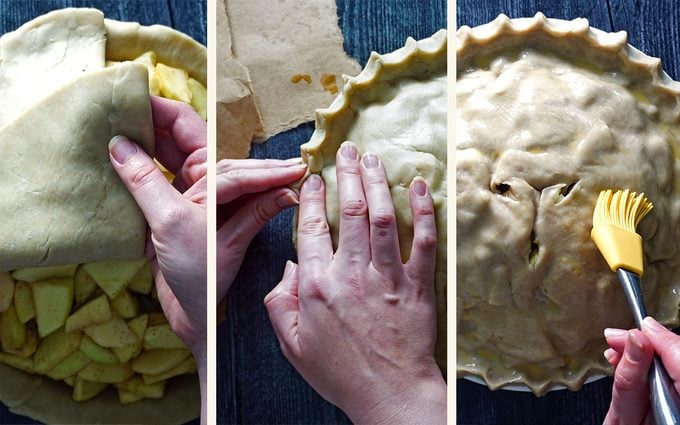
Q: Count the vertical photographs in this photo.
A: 3